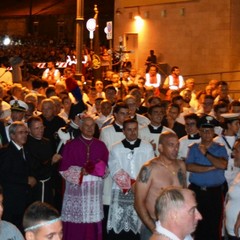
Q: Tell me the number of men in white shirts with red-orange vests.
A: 3